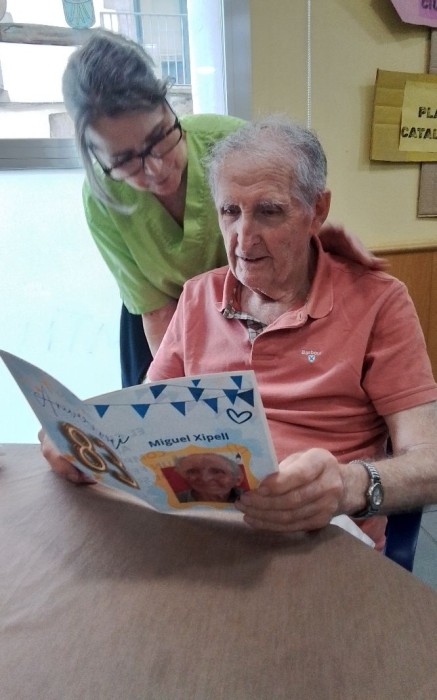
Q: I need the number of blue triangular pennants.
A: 10